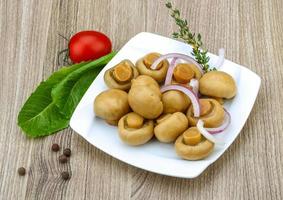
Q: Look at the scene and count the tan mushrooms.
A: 11